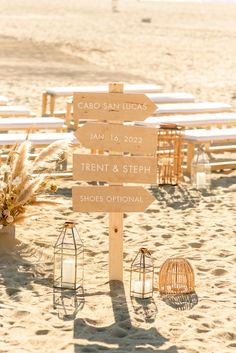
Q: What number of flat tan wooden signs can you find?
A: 4